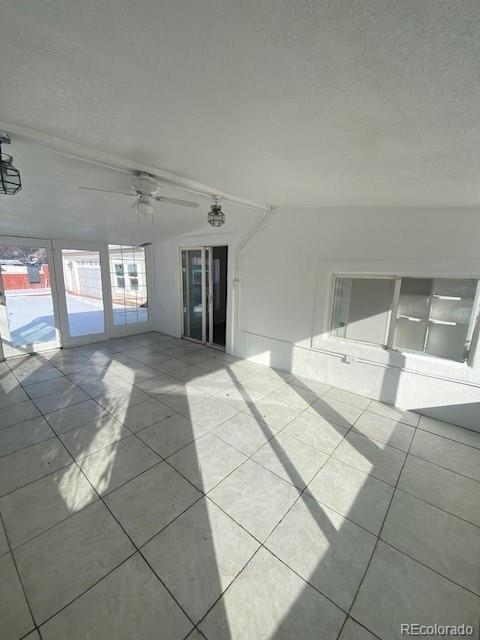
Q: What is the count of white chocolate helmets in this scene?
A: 0